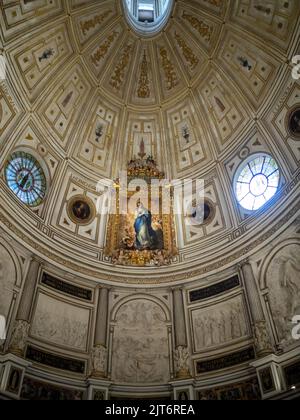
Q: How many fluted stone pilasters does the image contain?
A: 4